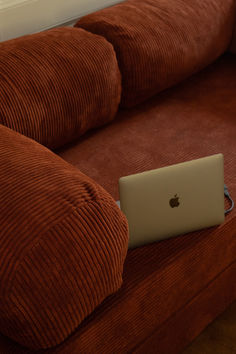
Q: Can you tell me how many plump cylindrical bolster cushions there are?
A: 3